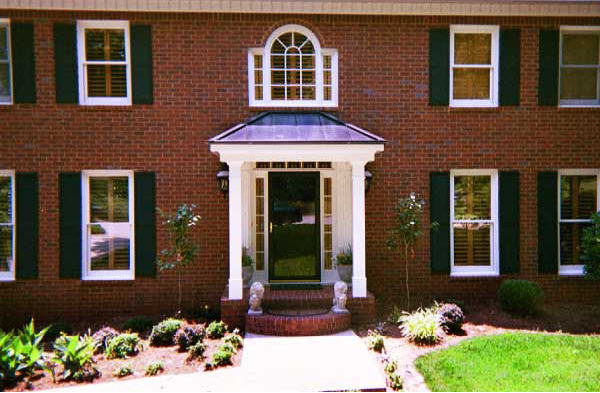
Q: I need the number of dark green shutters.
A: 12